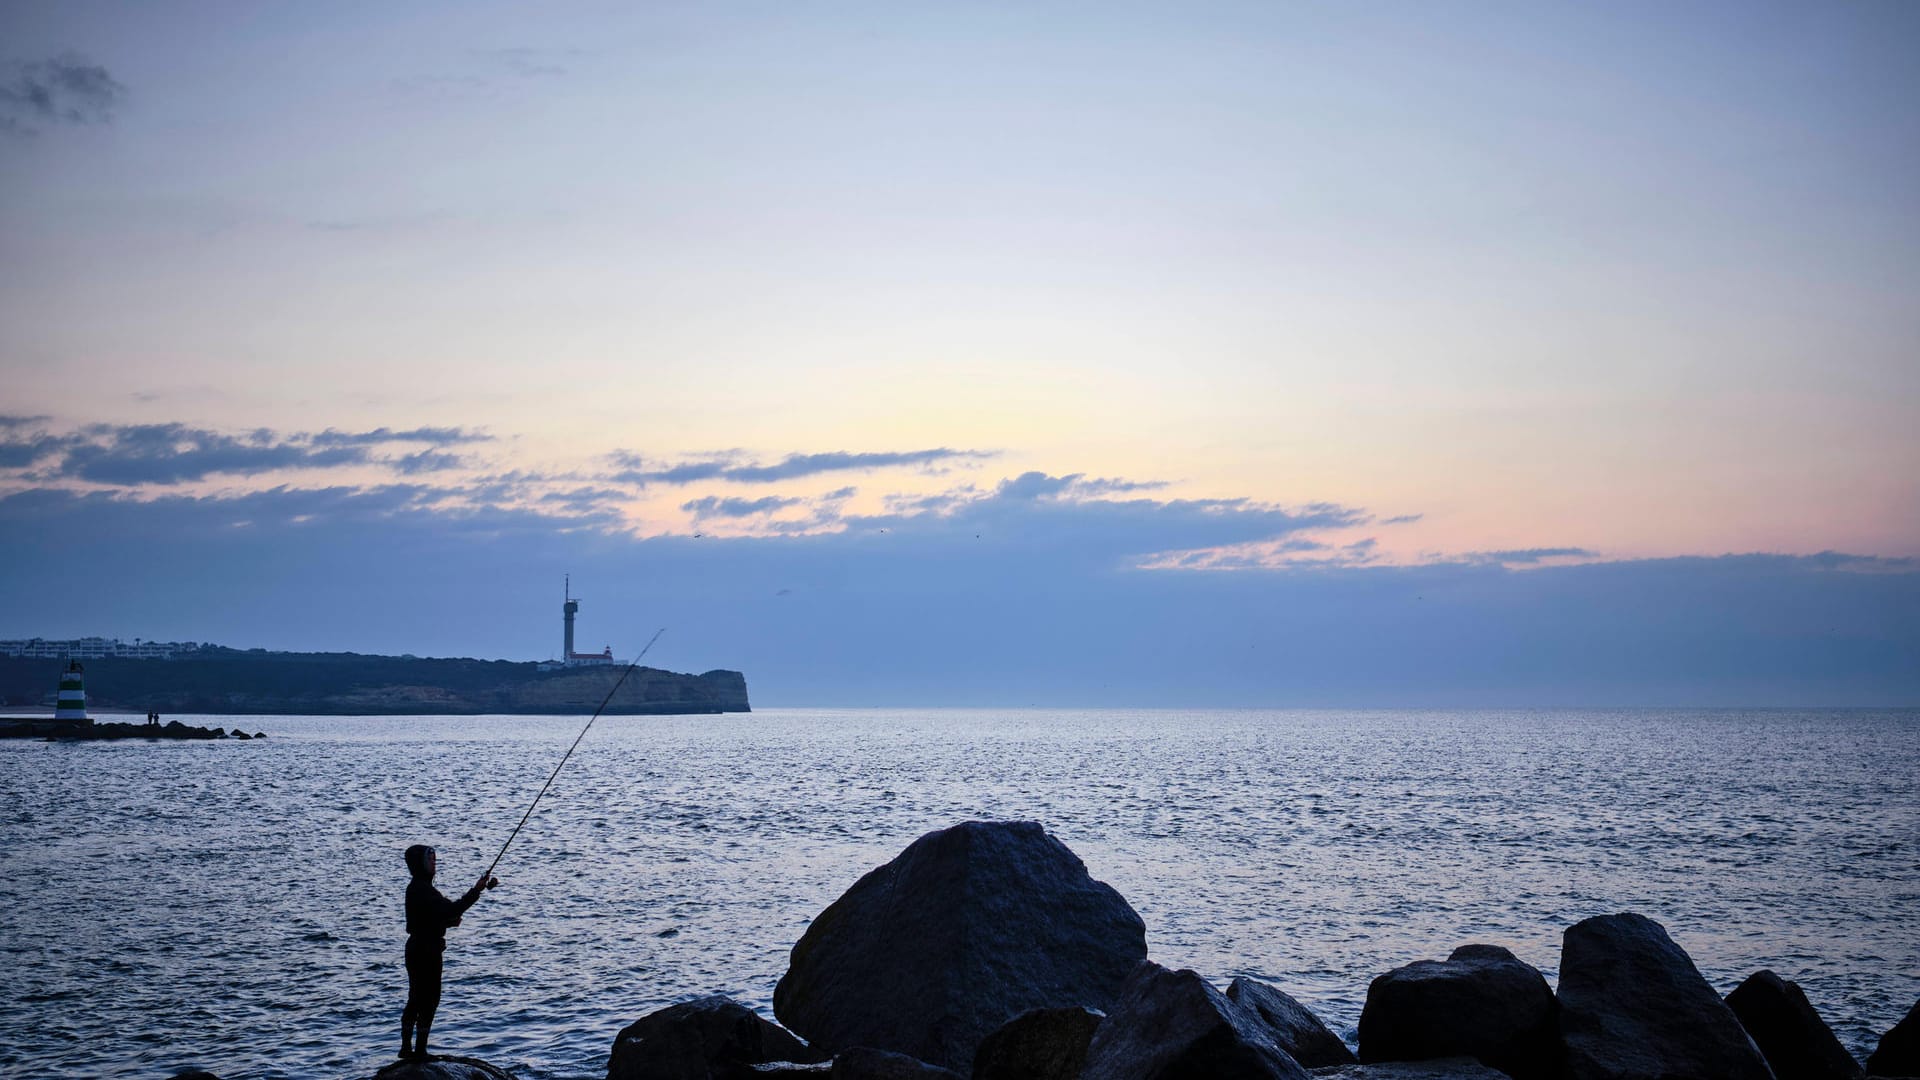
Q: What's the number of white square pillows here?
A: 0